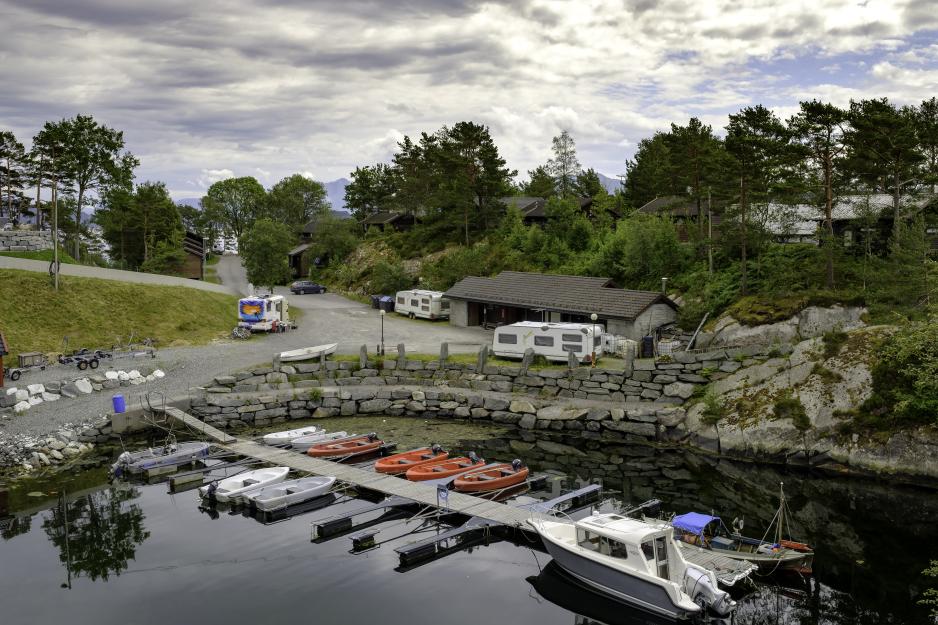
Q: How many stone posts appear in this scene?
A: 9